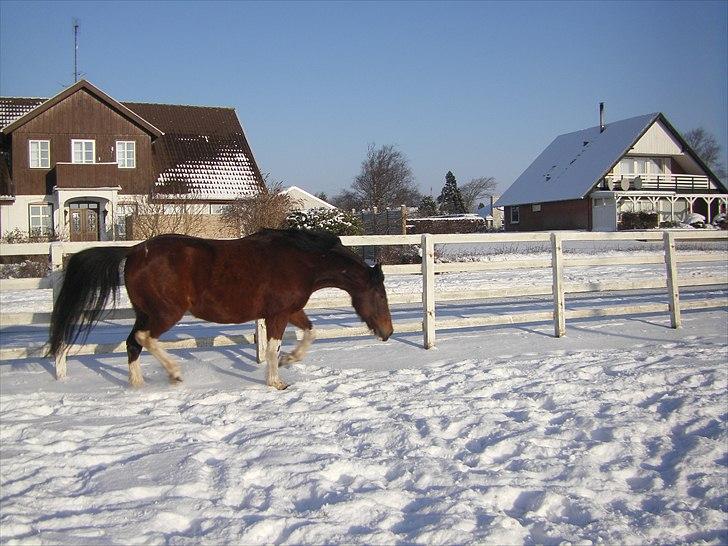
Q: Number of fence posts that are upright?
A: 5